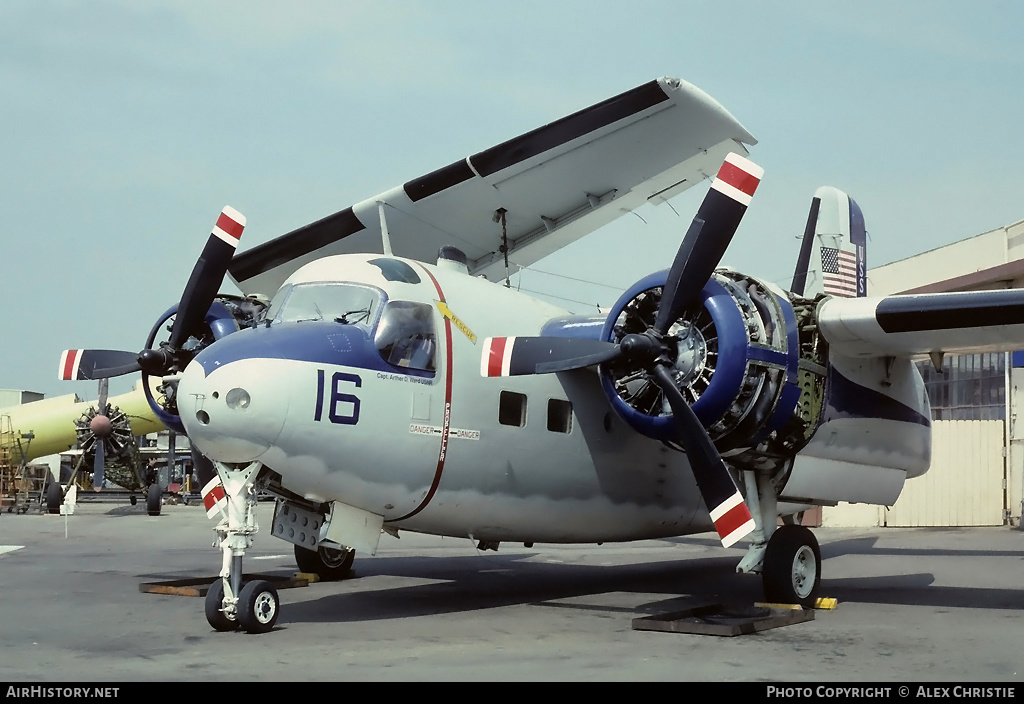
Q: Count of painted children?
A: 0